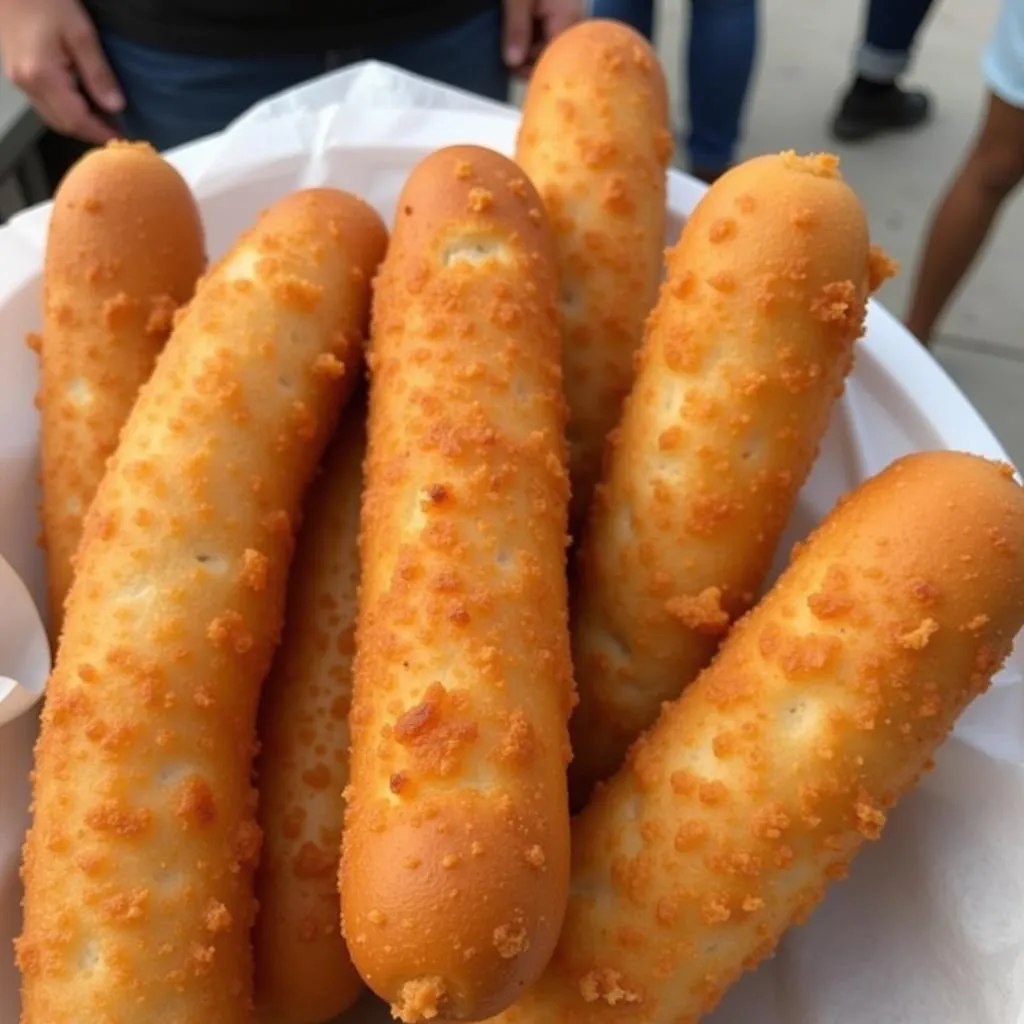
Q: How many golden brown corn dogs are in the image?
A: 7